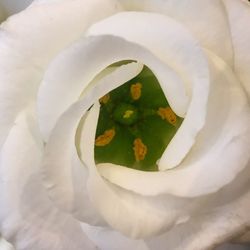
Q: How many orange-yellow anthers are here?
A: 5